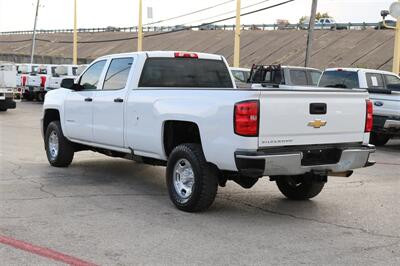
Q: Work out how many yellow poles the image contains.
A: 4